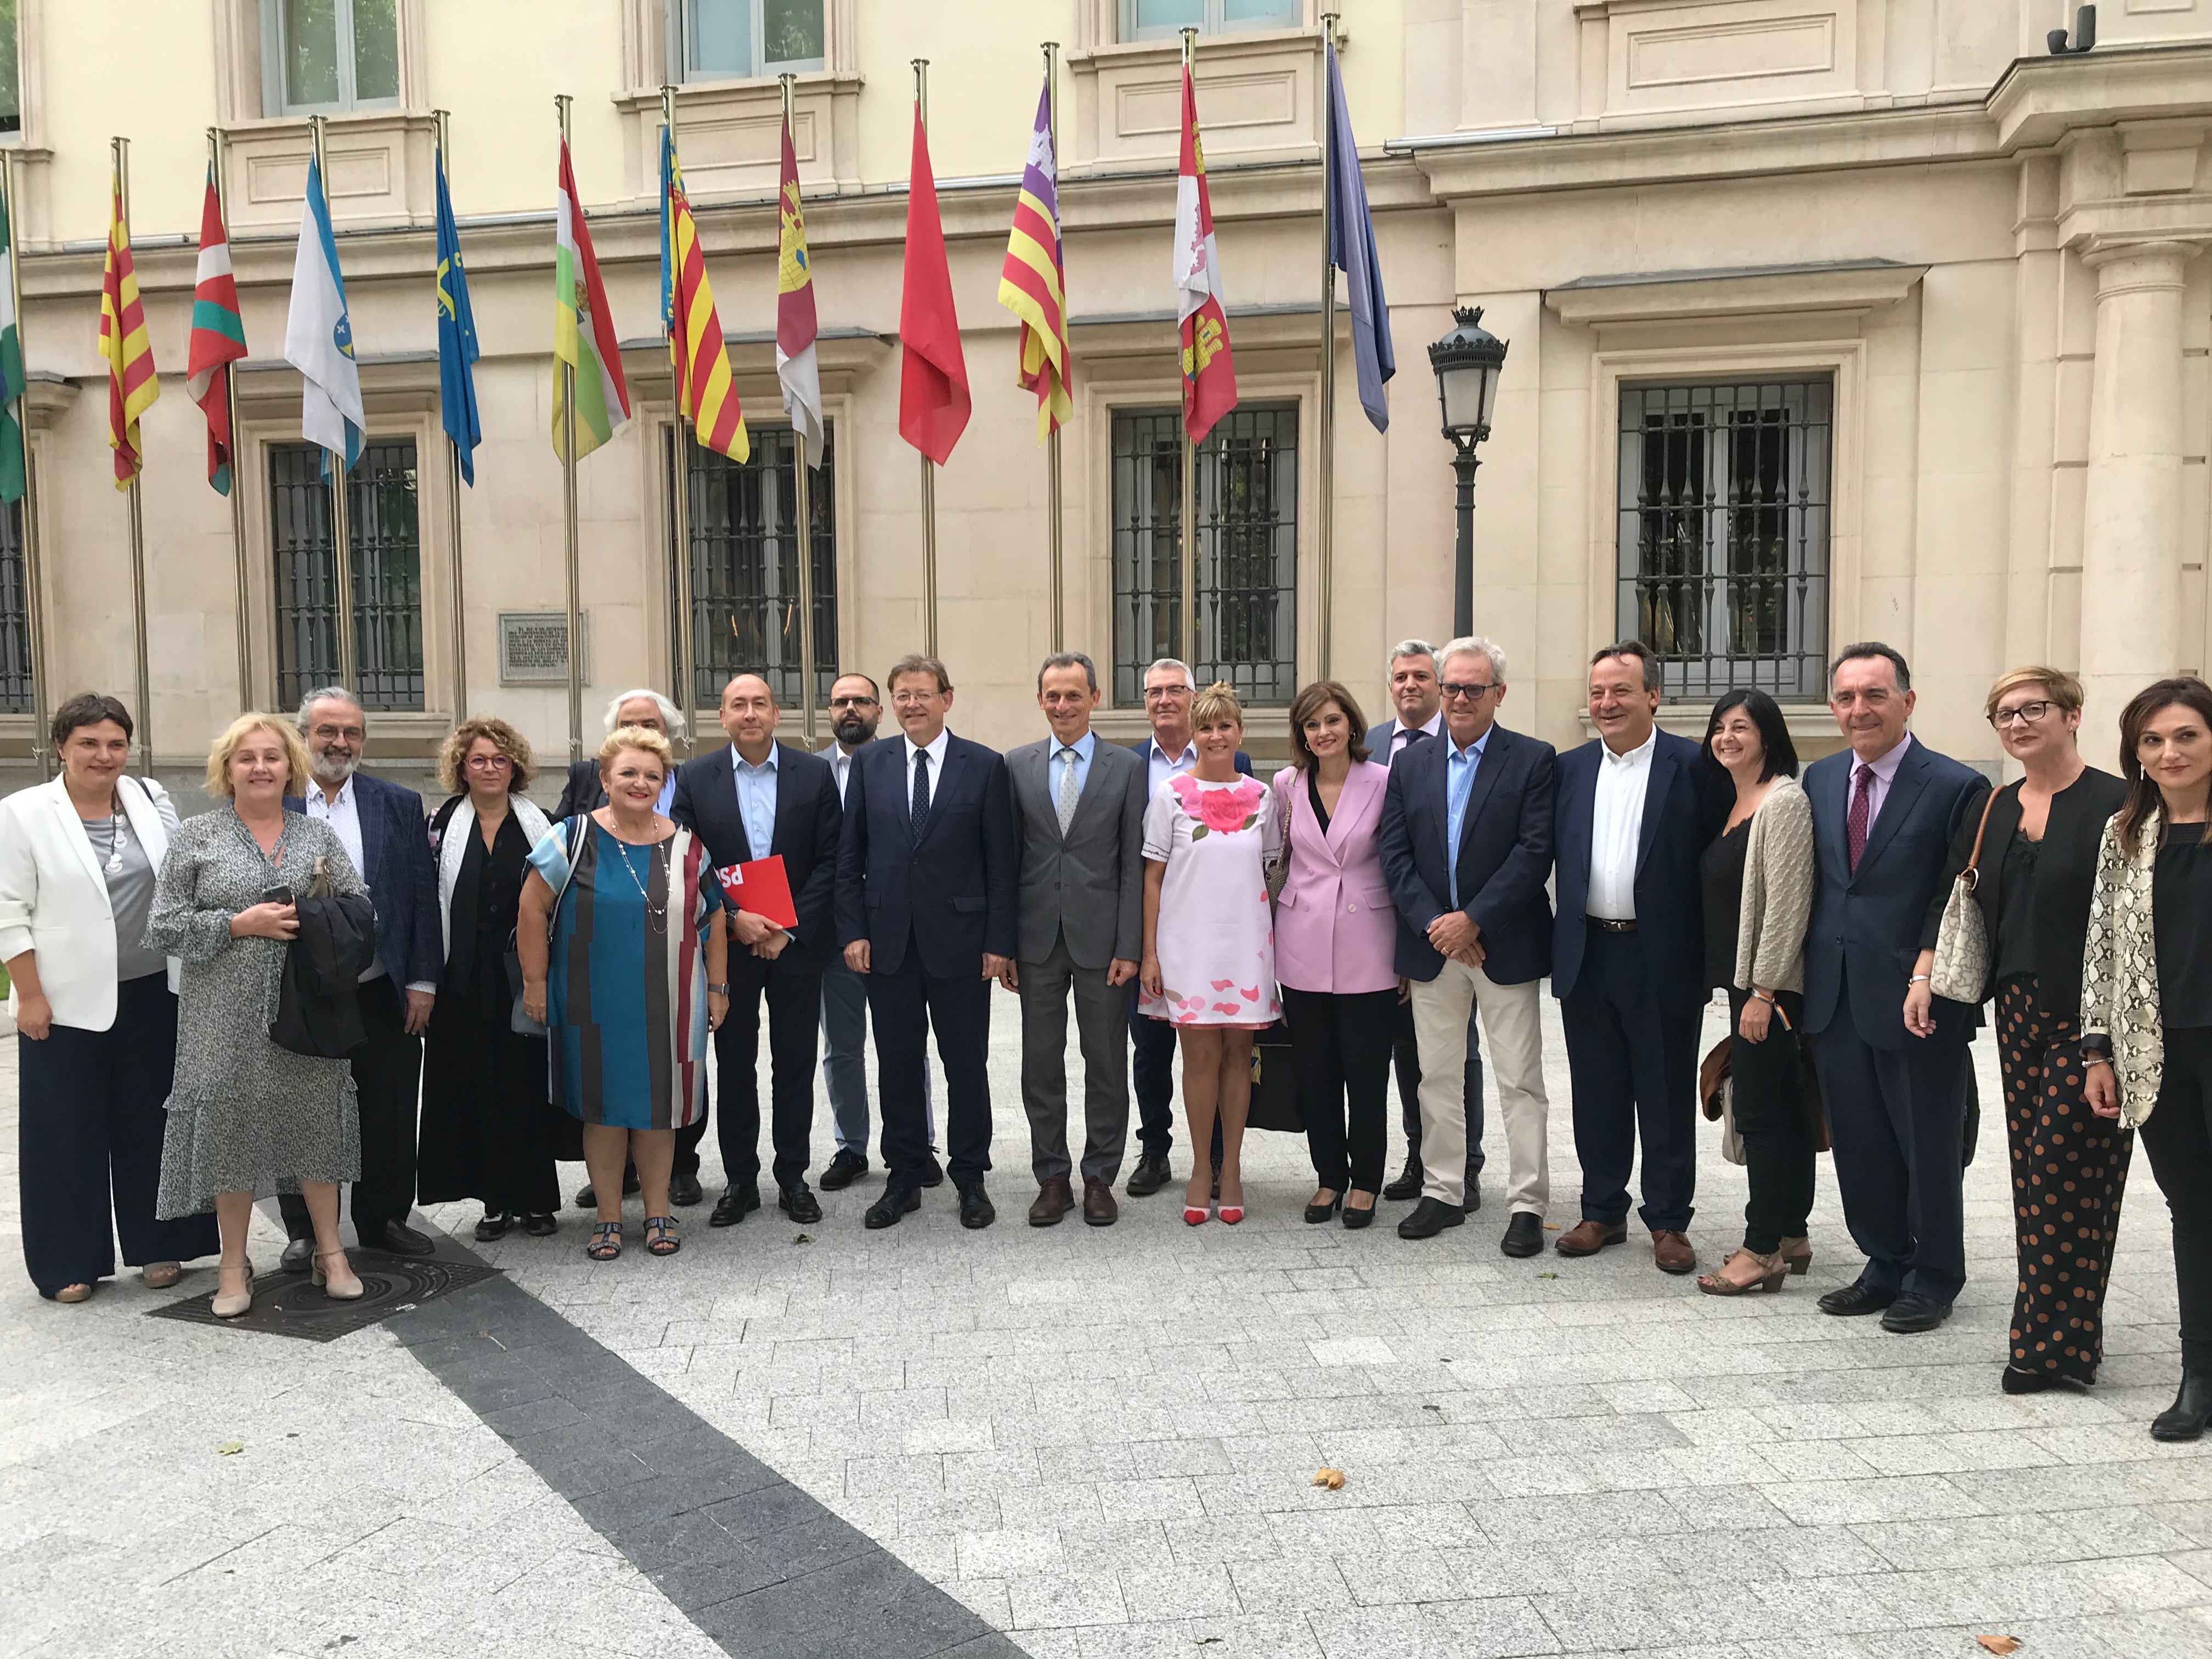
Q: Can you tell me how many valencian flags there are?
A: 1